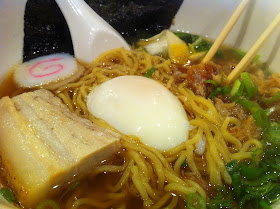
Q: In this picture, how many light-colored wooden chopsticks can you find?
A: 2